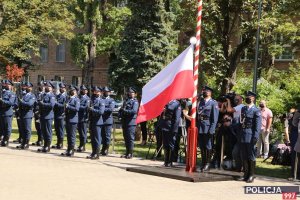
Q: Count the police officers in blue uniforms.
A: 14